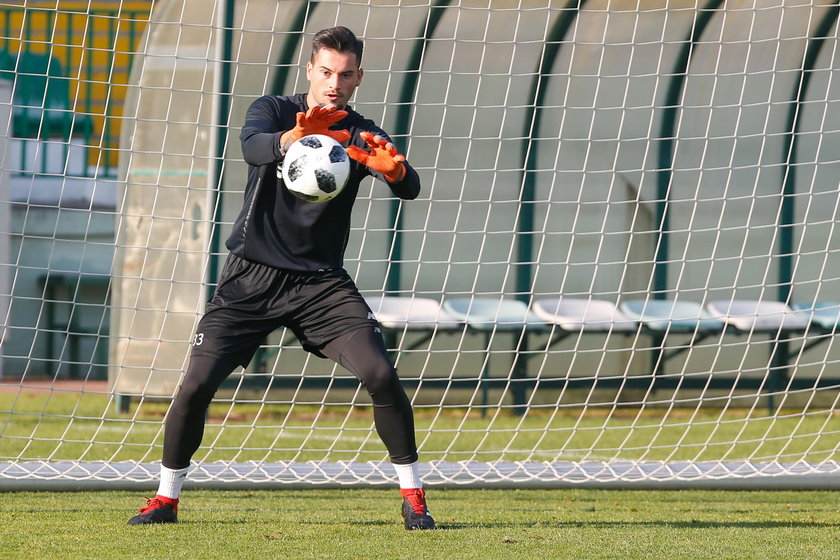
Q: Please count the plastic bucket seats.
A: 6